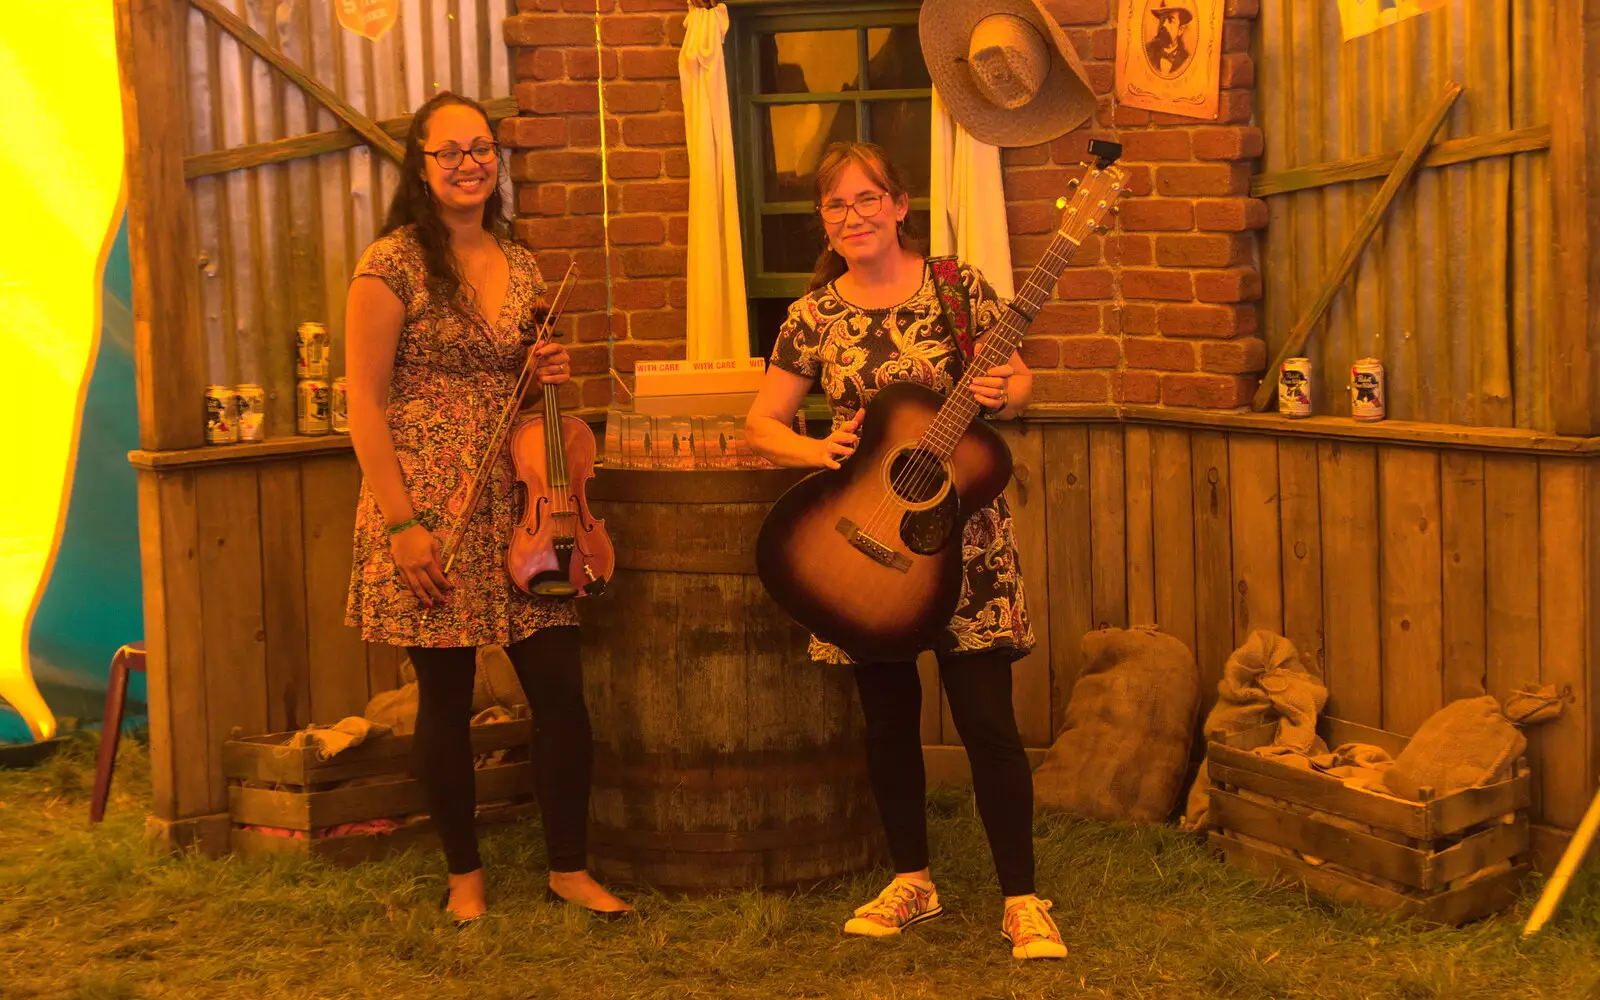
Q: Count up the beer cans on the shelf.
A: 7